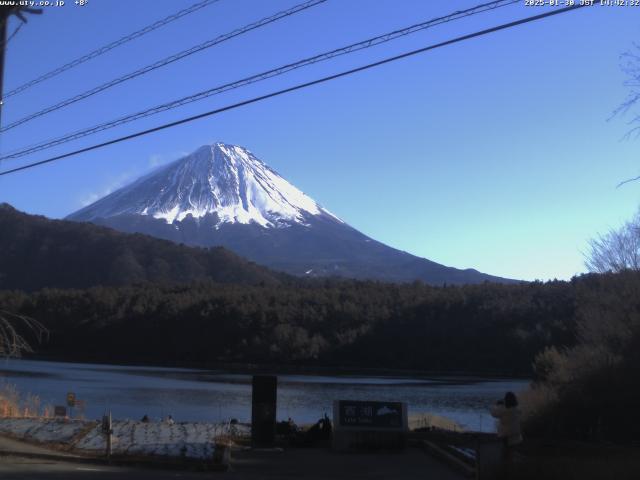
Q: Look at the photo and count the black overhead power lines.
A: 4